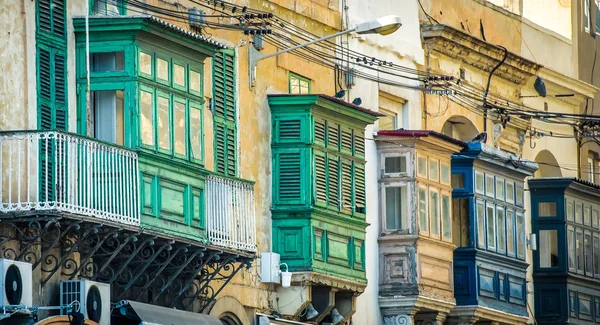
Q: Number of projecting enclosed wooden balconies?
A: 5